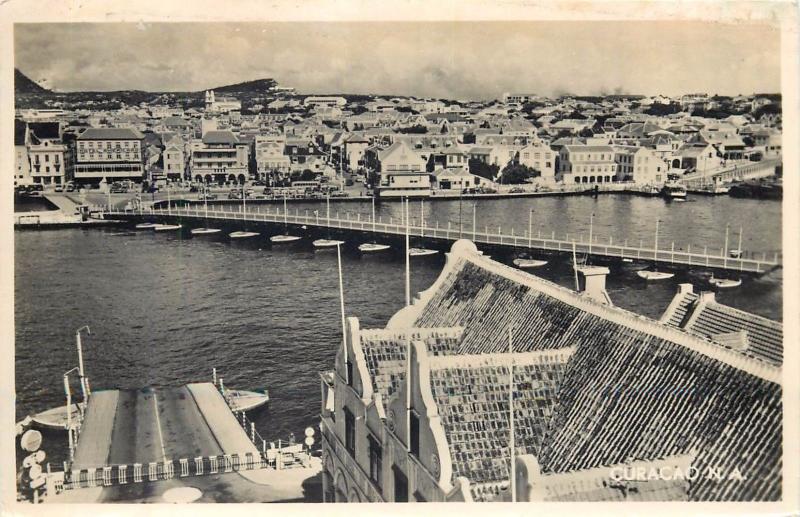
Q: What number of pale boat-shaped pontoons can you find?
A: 13